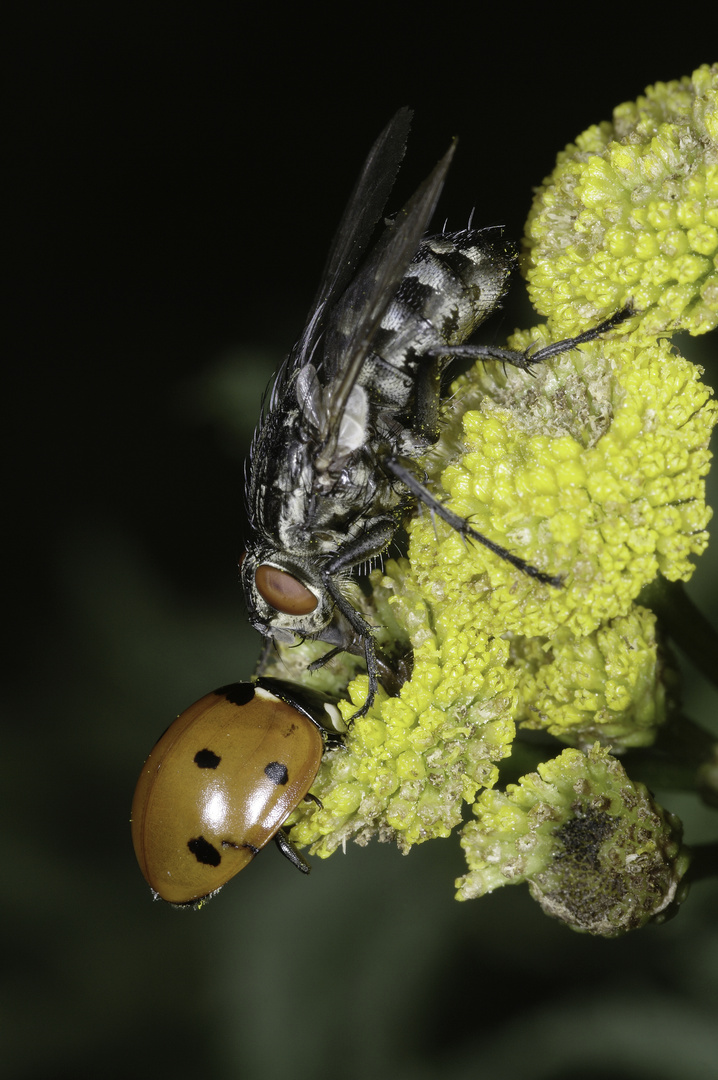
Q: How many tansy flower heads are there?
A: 5